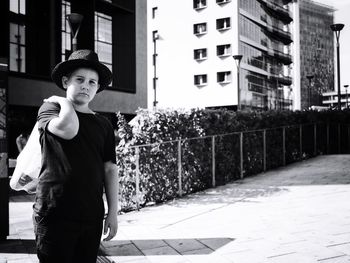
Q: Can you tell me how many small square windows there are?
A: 8